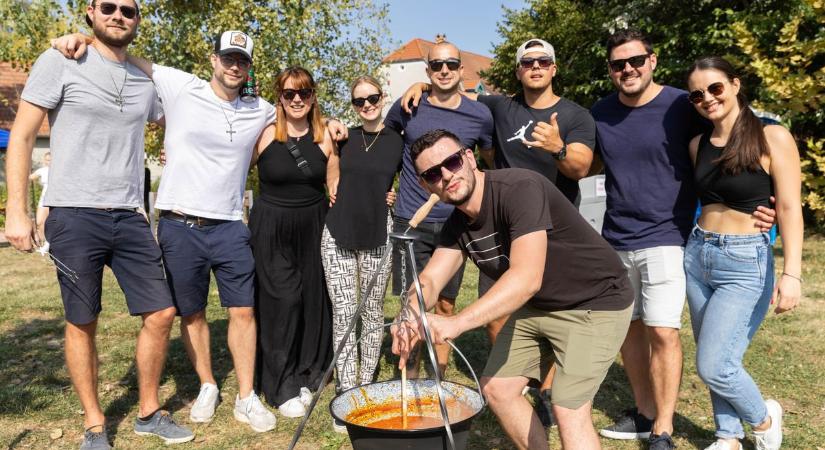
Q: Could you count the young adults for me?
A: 9